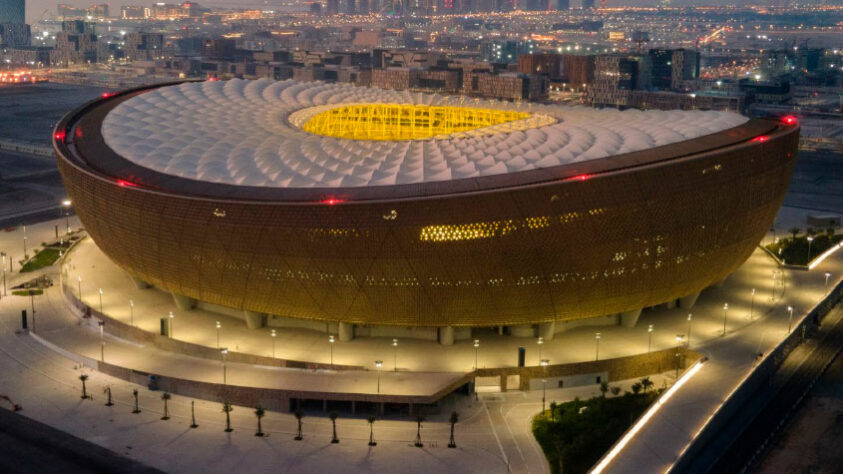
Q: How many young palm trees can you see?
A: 12